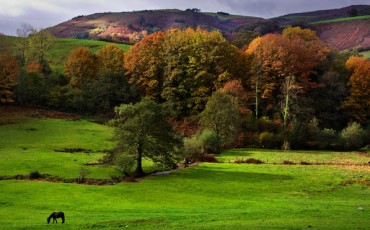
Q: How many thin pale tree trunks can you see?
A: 2